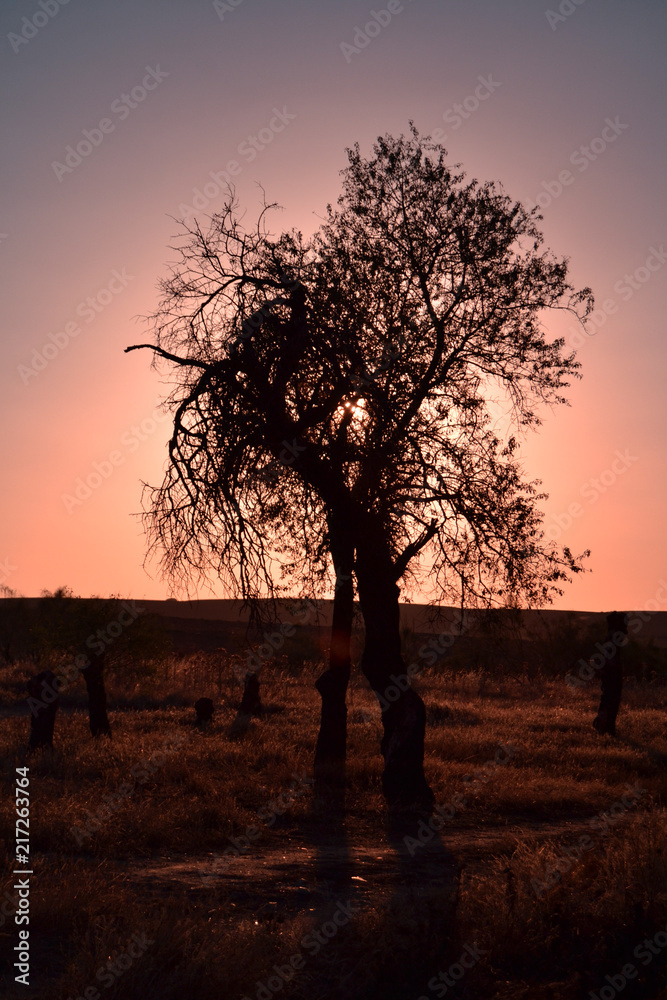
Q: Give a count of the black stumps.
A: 5